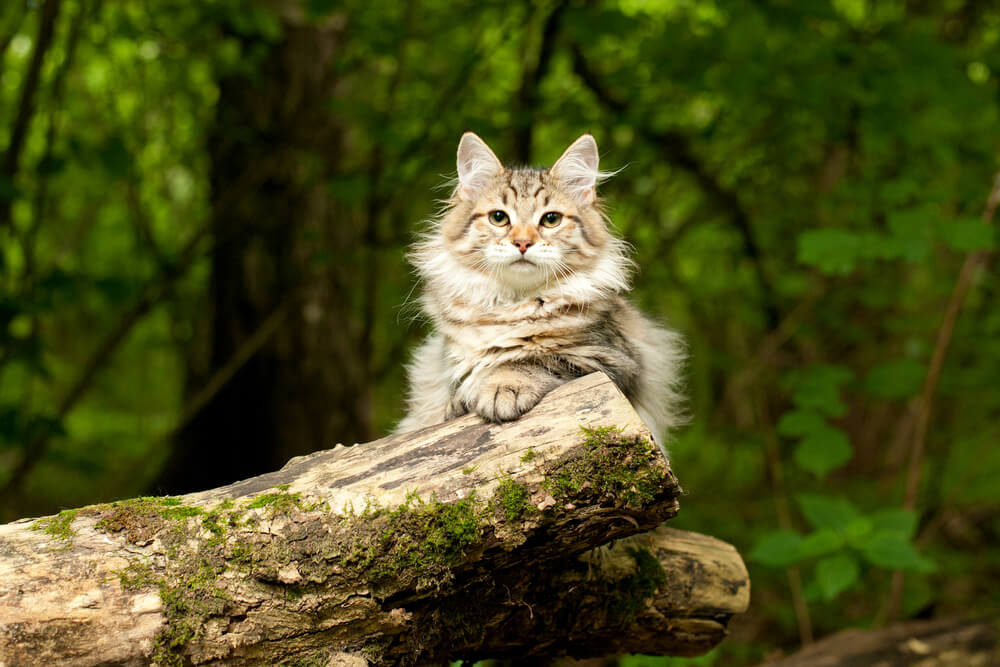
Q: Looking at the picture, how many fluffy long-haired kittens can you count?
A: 1